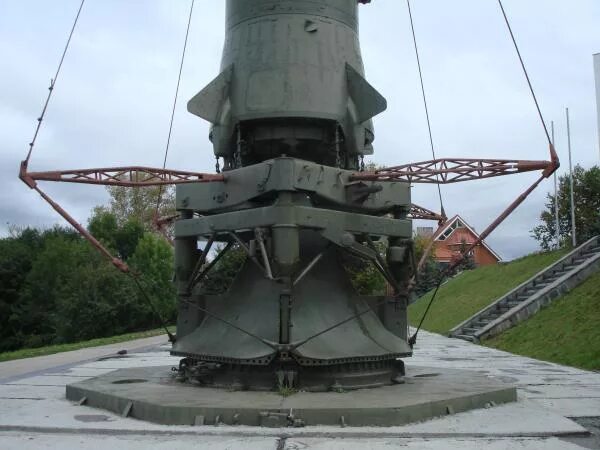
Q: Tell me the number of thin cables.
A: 4